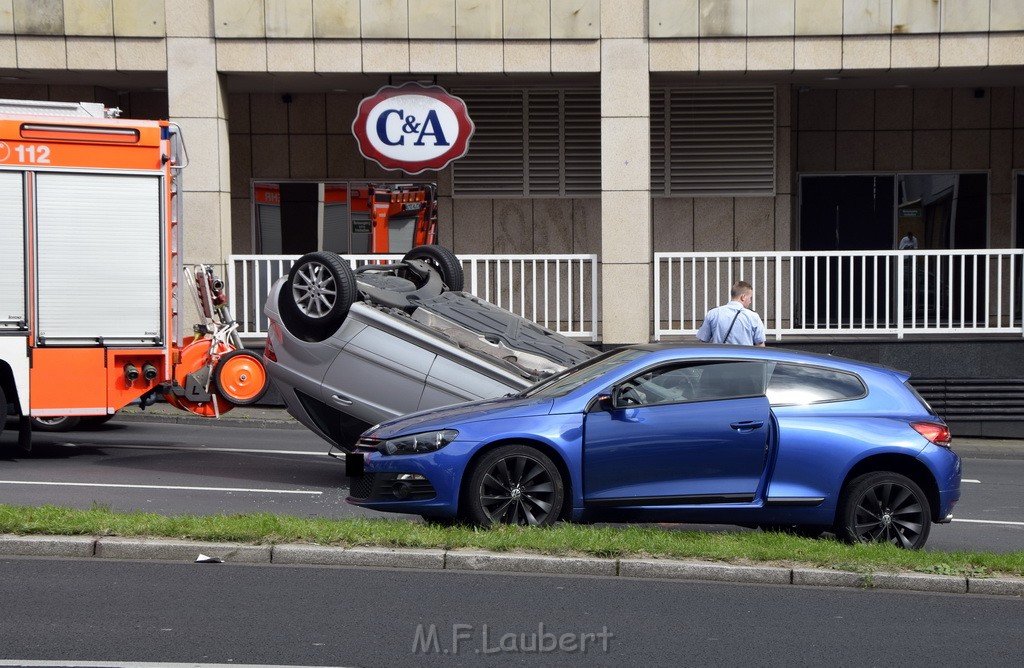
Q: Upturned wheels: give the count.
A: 2